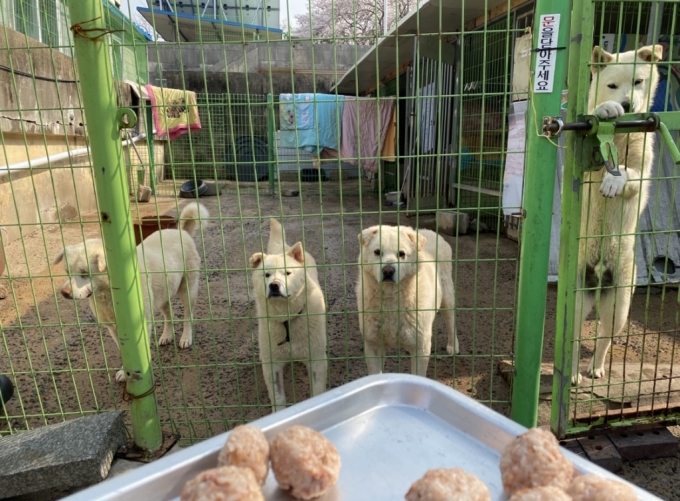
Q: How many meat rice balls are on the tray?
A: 7